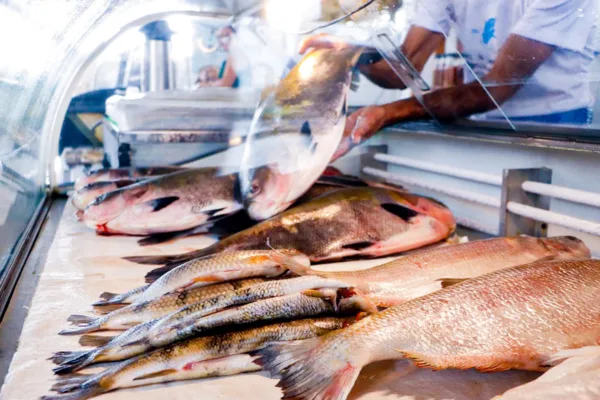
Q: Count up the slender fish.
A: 4